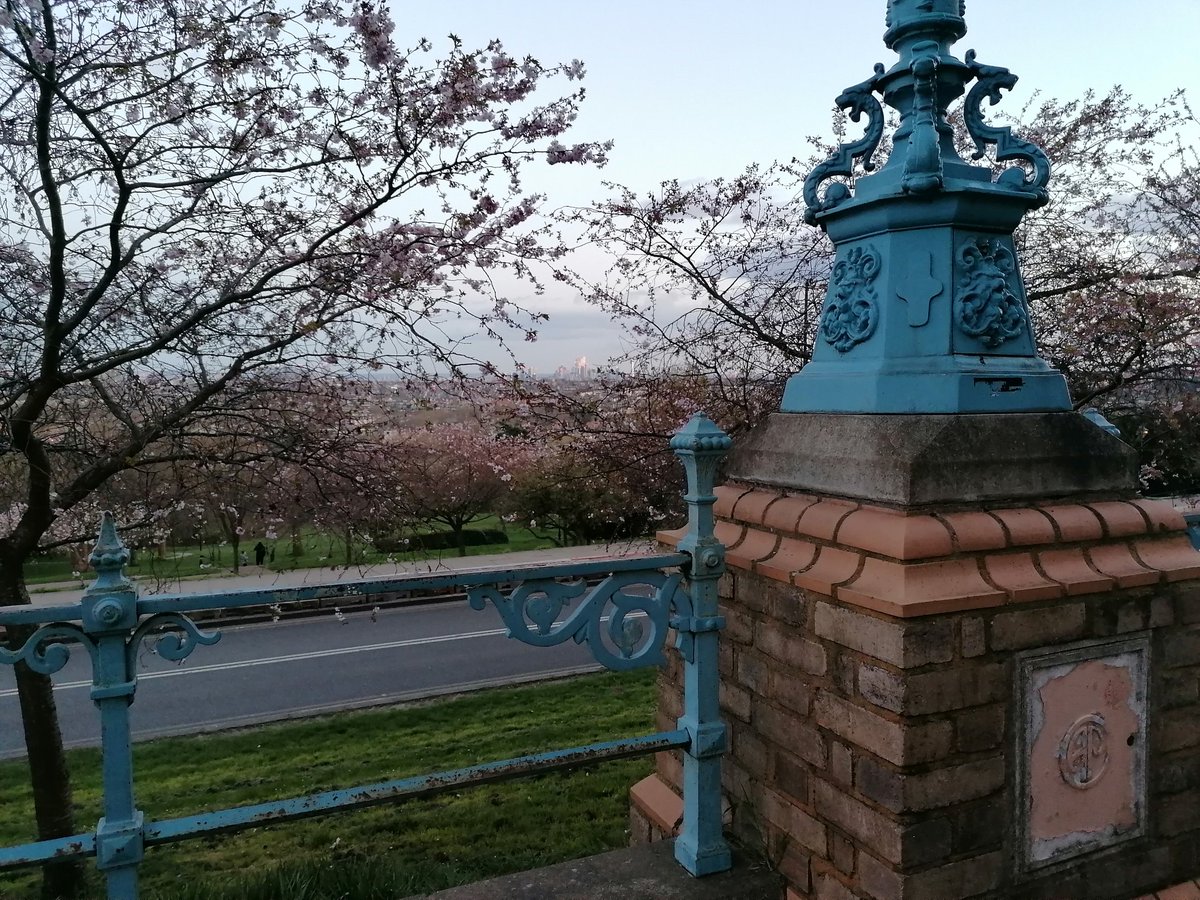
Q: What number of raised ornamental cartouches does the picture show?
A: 2